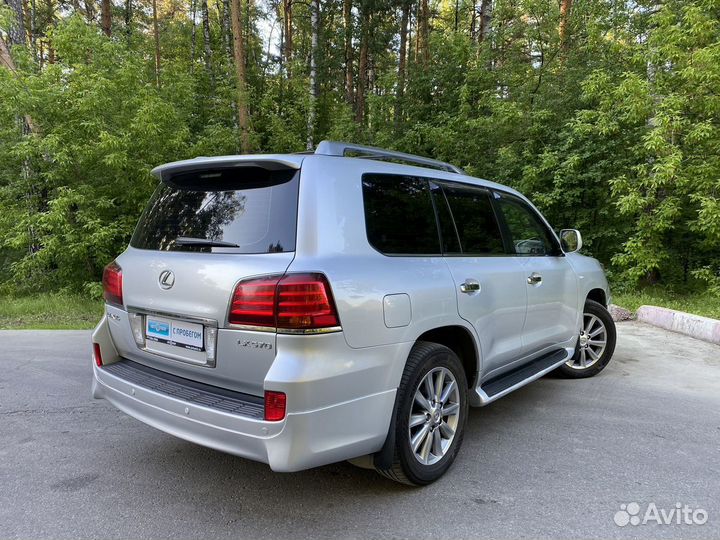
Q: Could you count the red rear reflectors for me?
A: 2